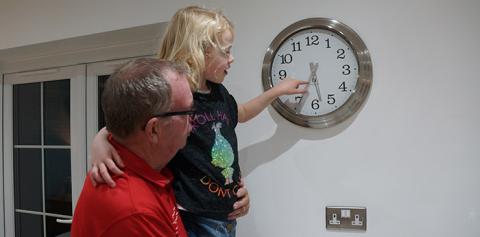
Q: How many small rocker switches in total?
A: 2